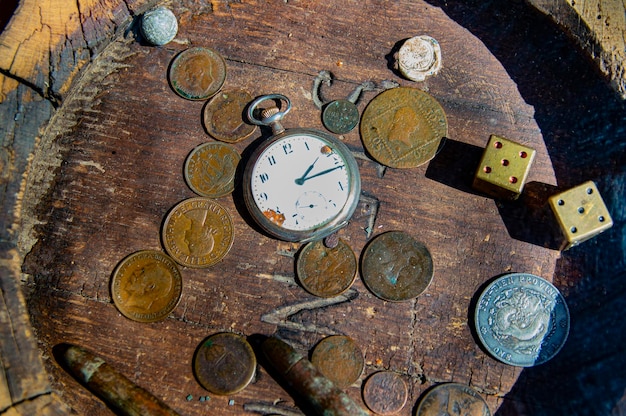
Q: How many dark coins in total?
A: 13